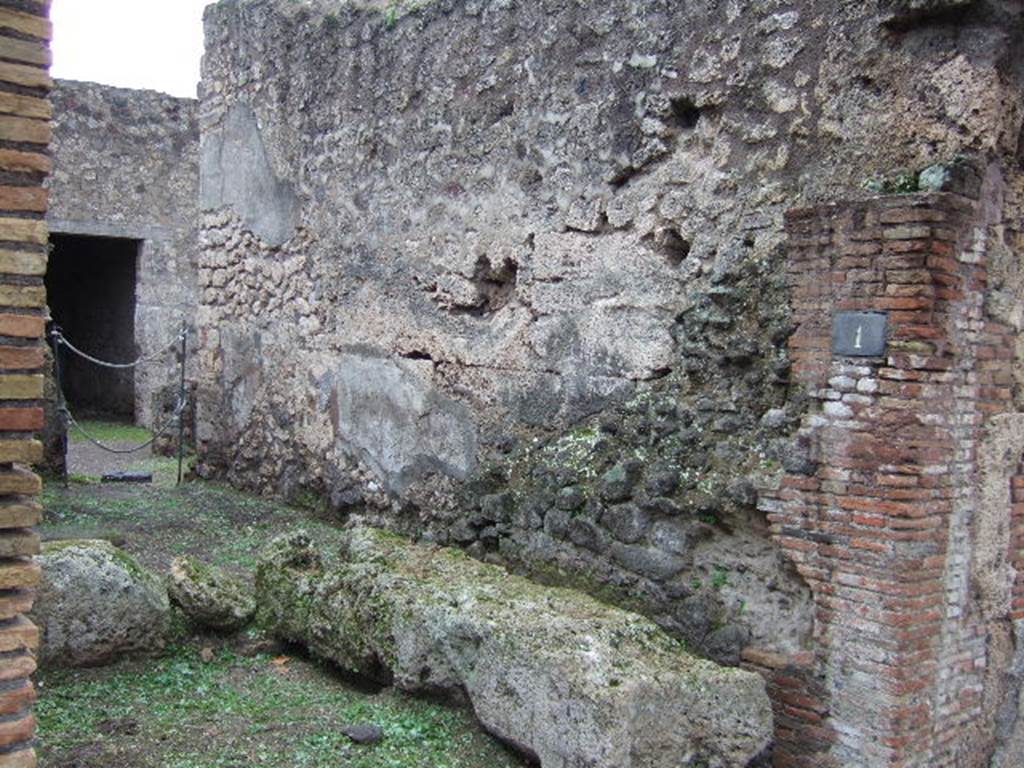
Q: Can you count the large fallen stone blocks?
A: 3